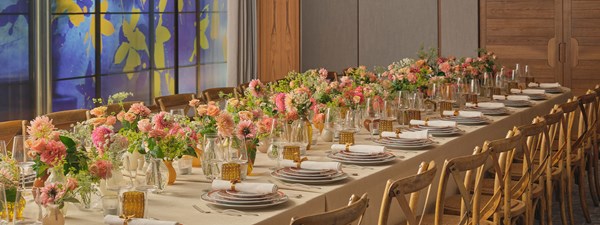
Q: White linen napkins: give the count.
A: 11